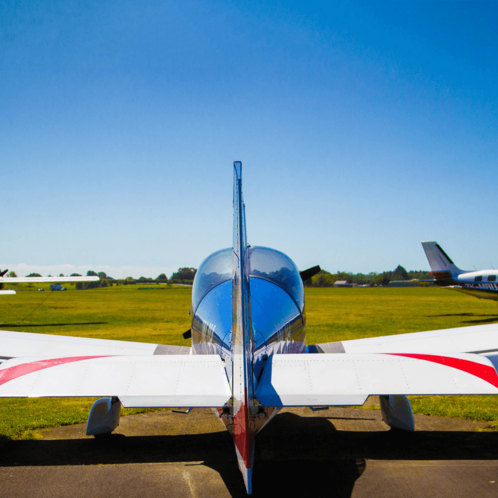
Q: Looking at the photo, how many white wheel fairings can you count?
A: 2